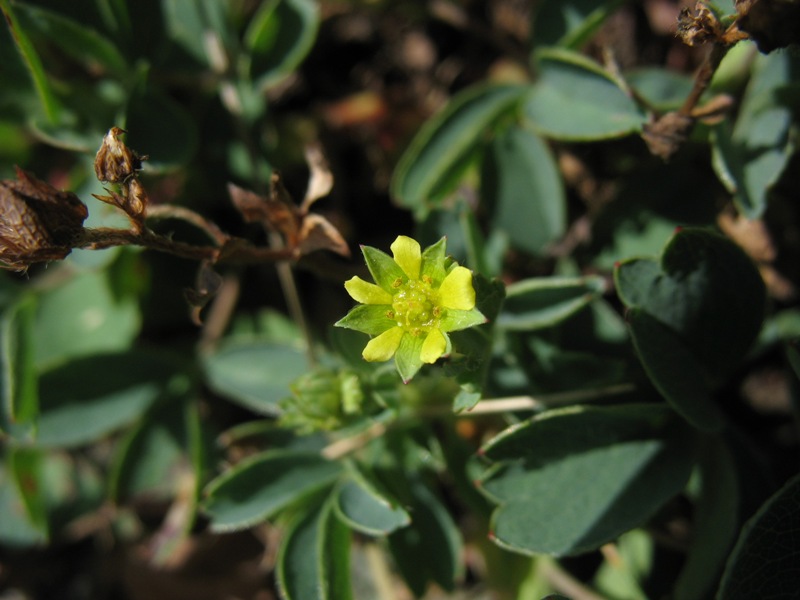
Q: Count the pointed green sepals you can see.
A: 5